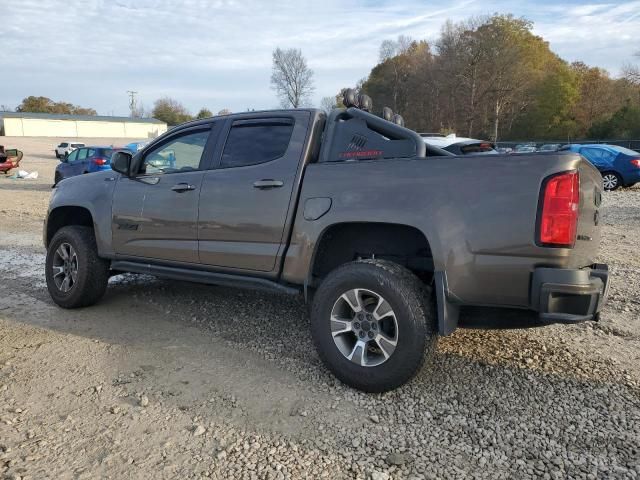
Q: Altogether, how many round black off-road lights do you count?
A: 4